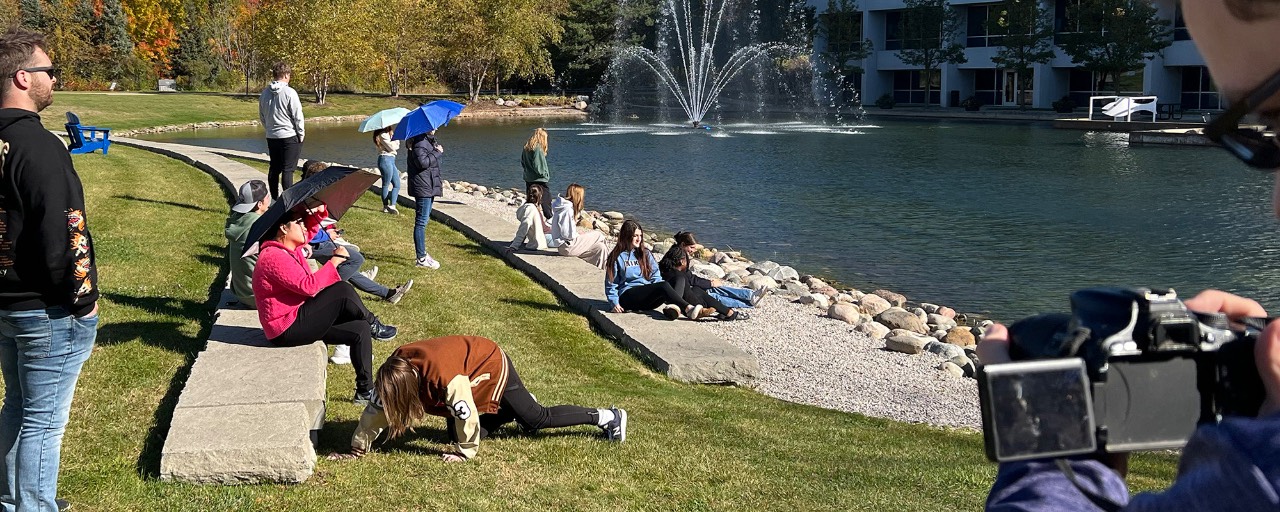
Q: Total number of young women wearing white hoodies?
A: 2